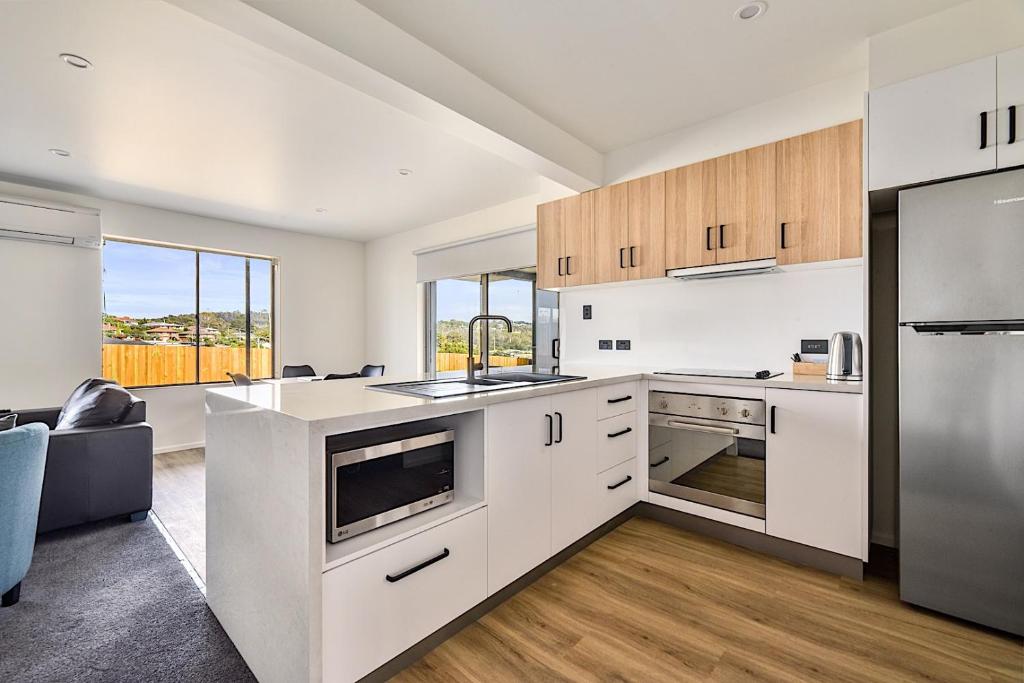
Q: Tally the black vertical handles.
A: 12